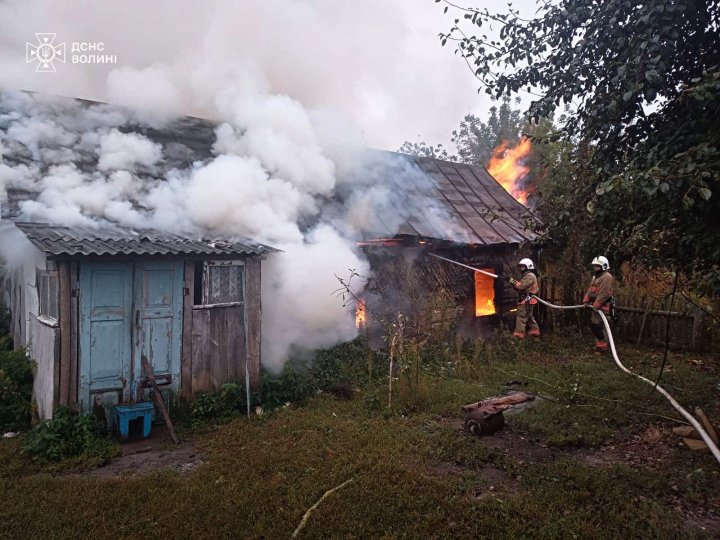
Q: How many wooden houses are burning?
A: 1